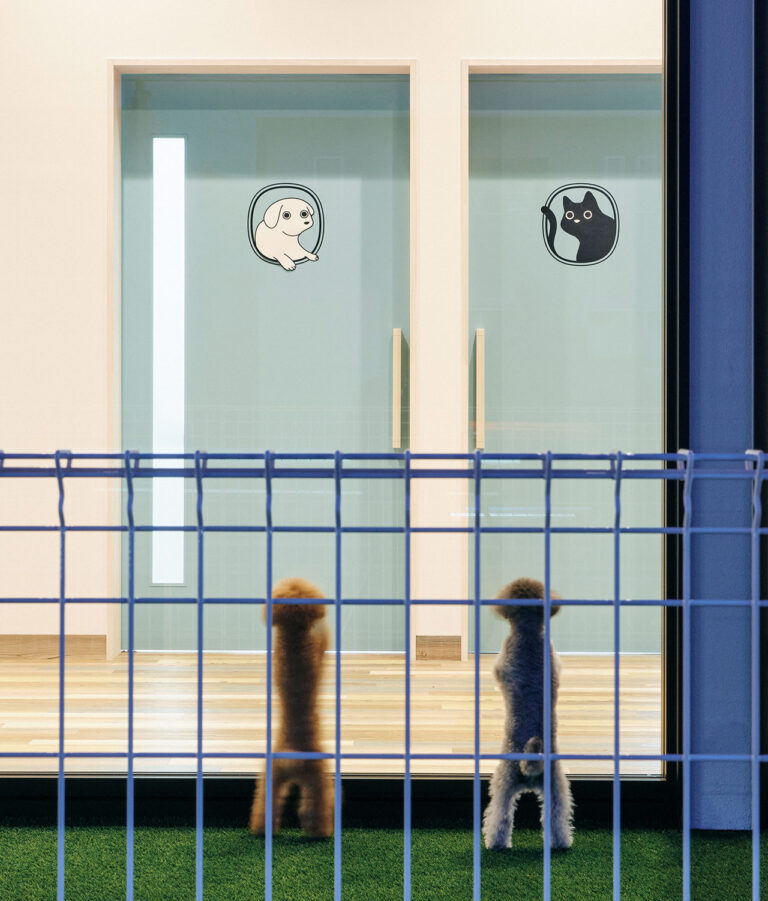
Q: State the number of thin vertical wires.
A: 11